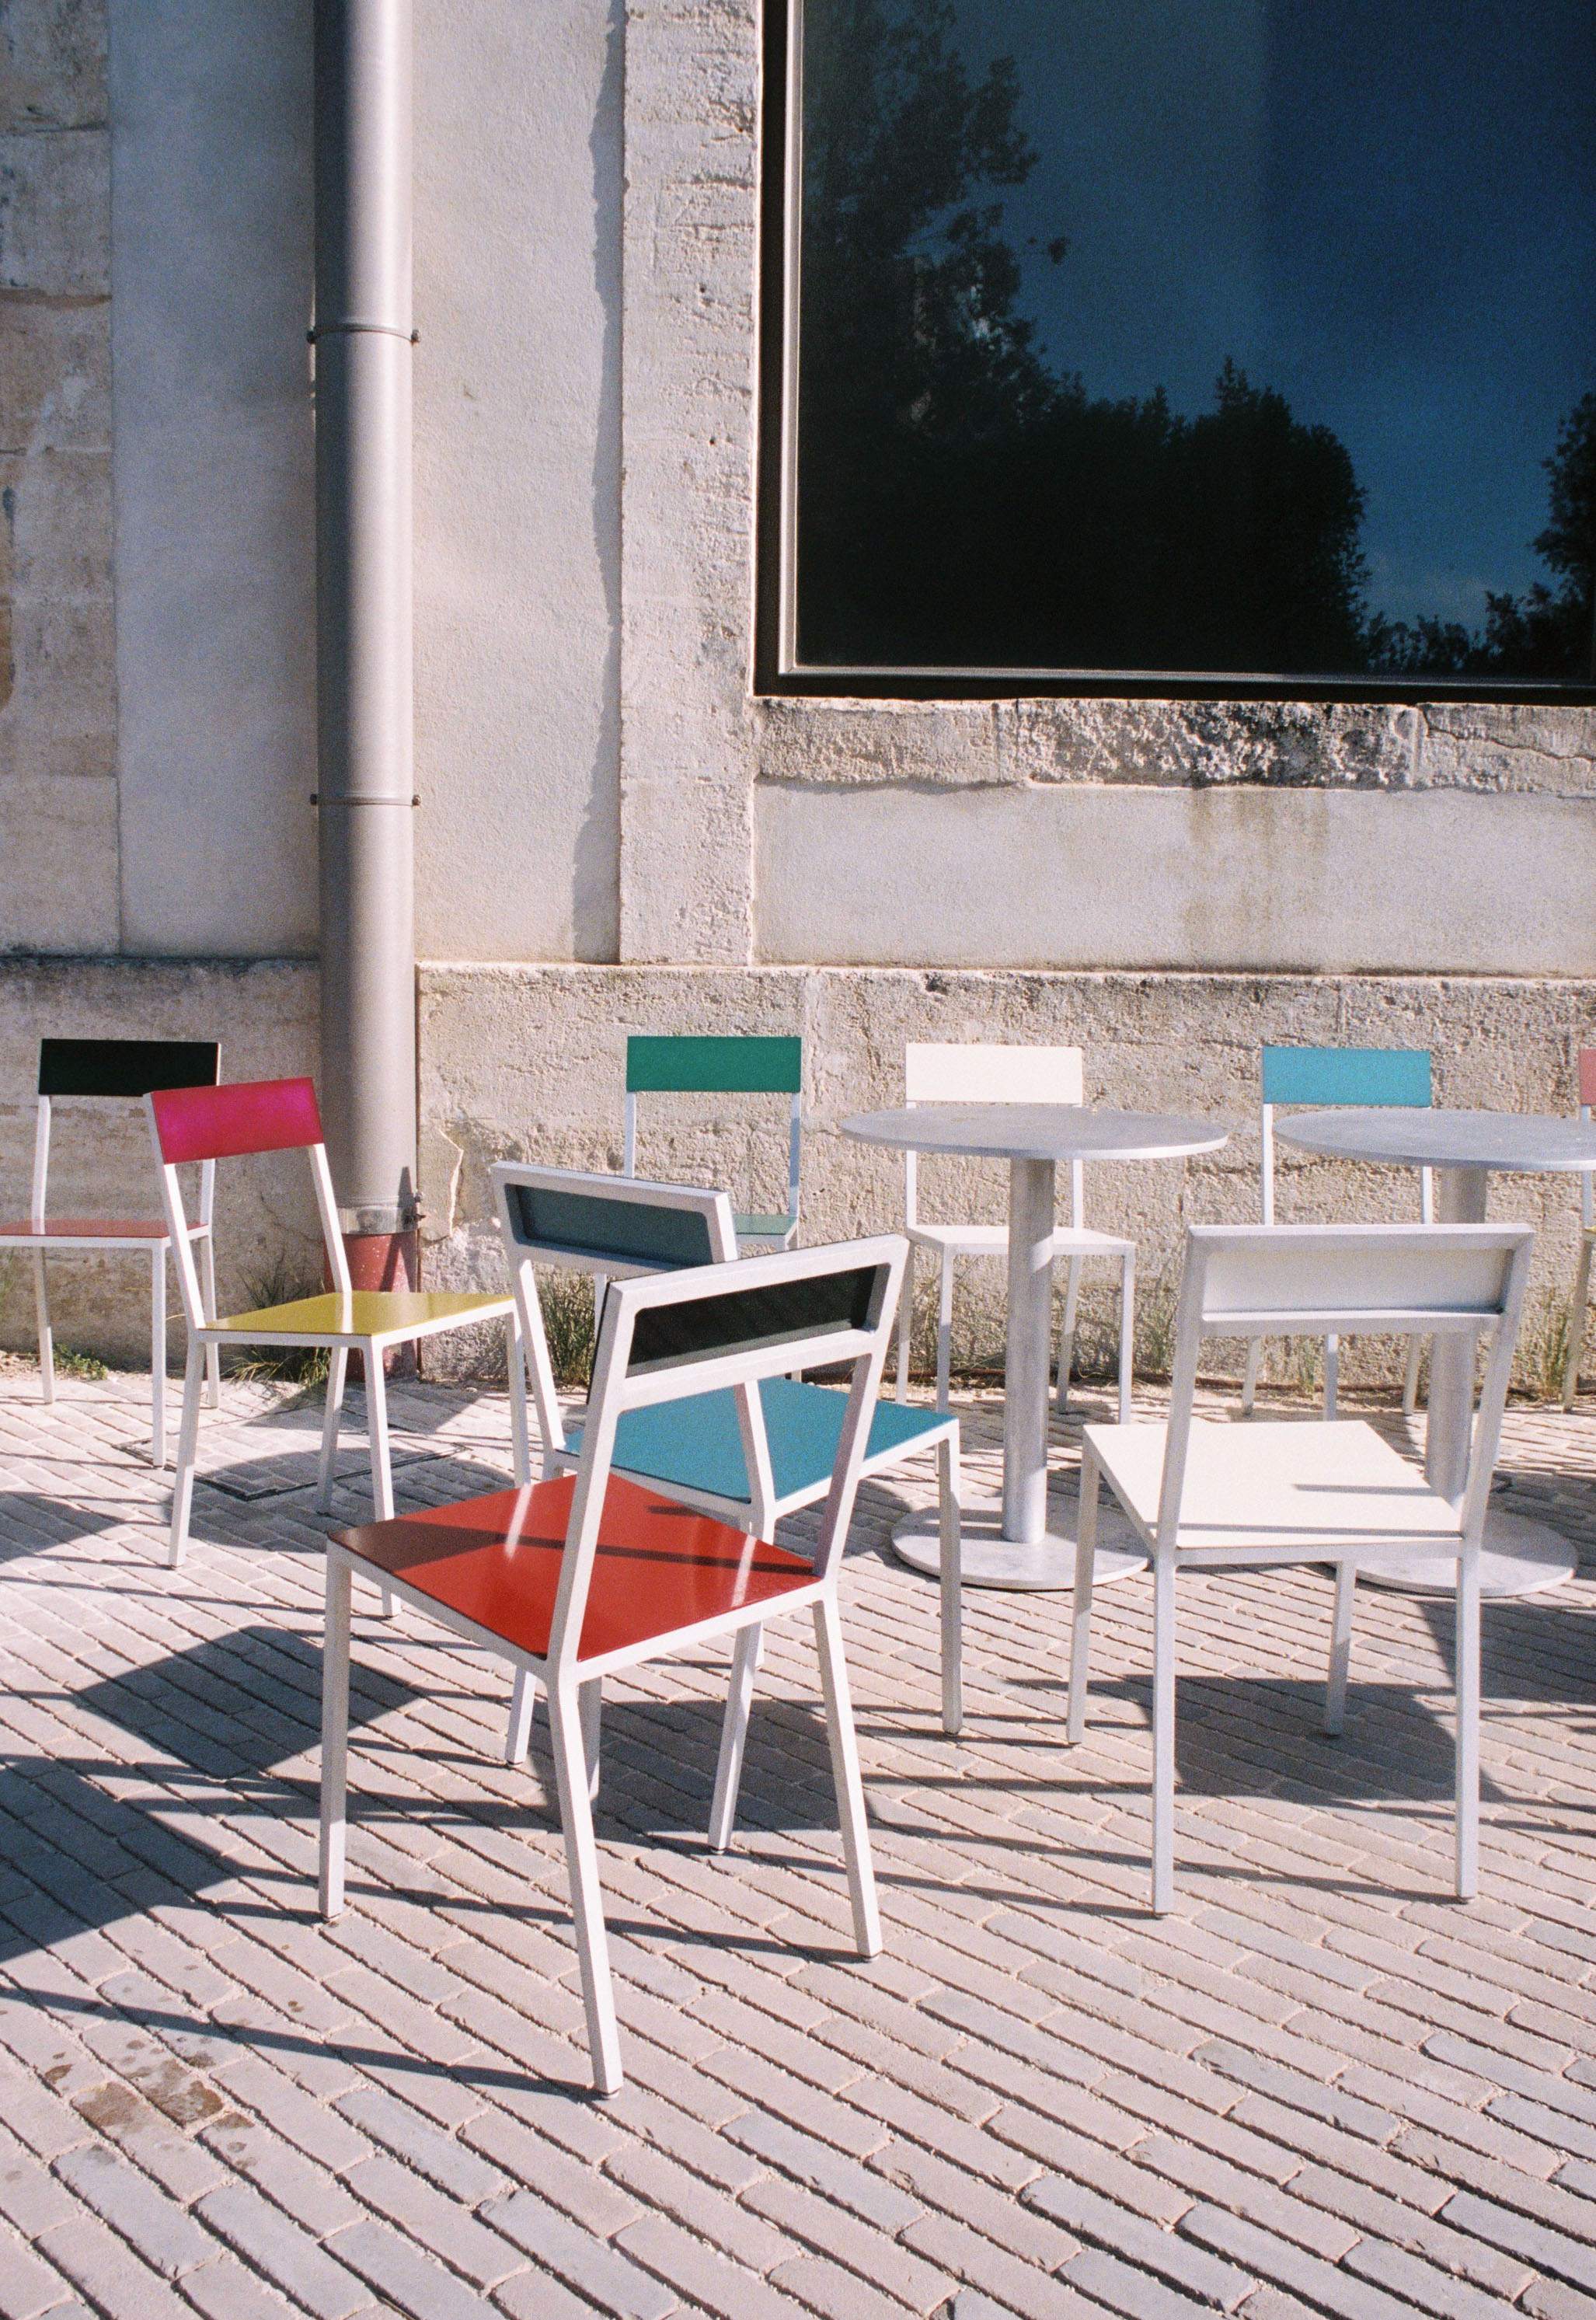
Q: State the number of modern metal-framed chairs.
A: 9